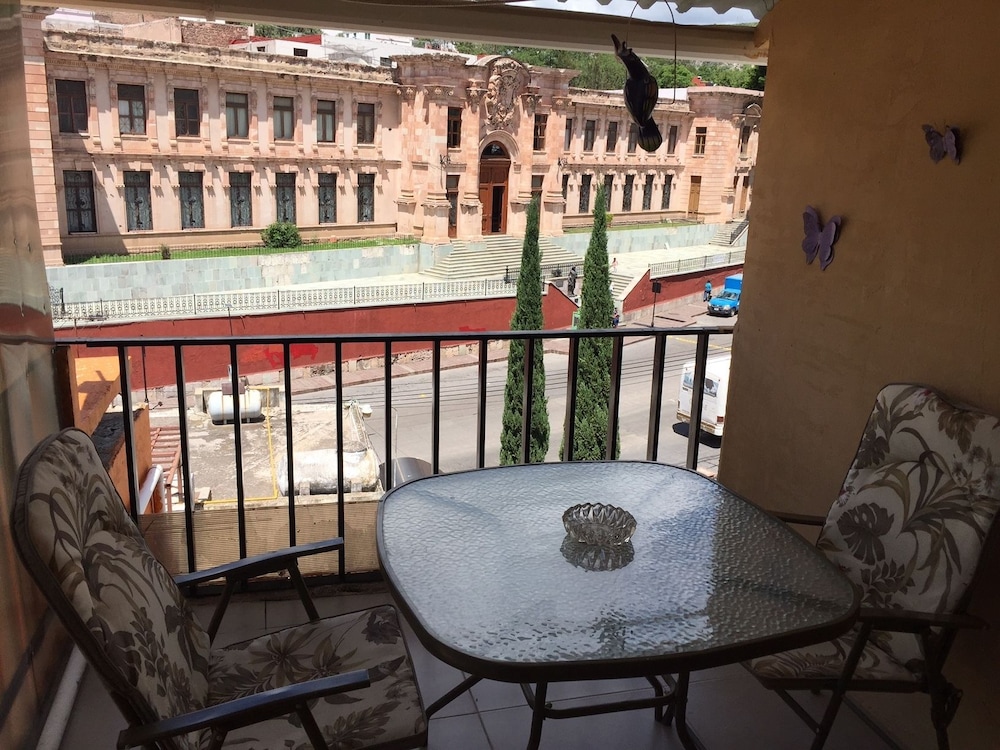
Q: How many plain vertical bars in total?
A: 13